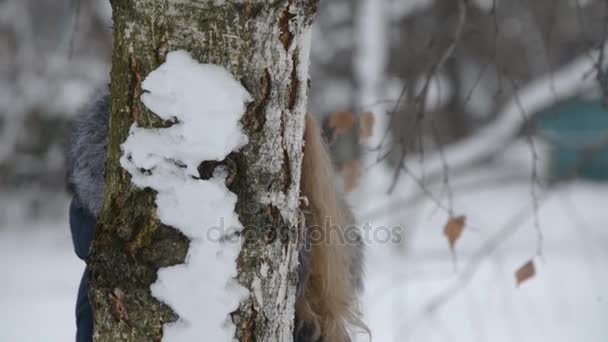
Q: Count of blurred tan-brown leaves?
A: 5